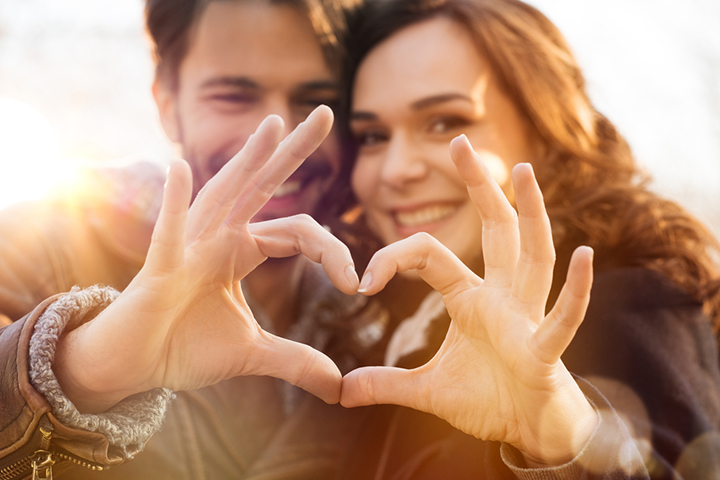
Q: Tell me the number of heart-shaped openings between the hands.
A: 1